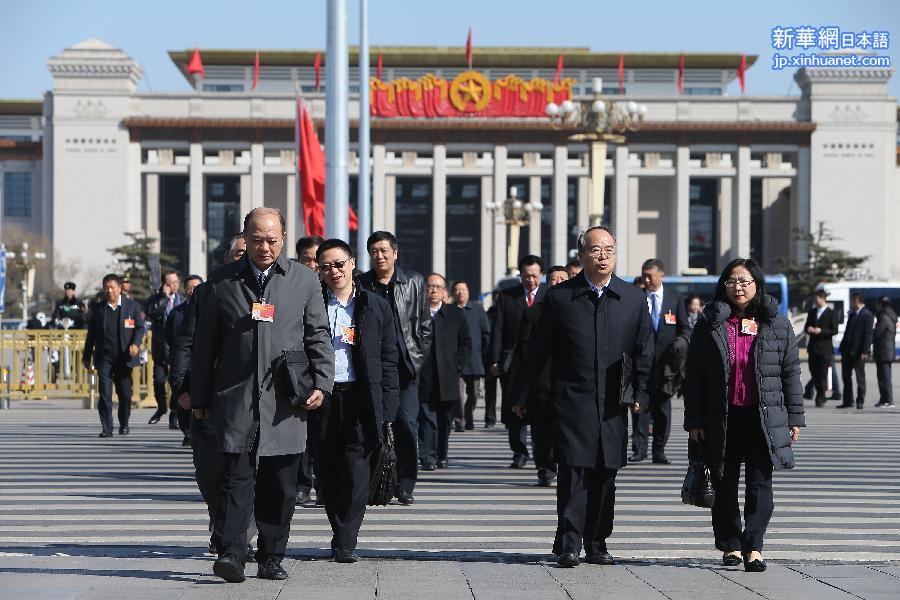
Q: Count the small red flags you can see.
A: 9